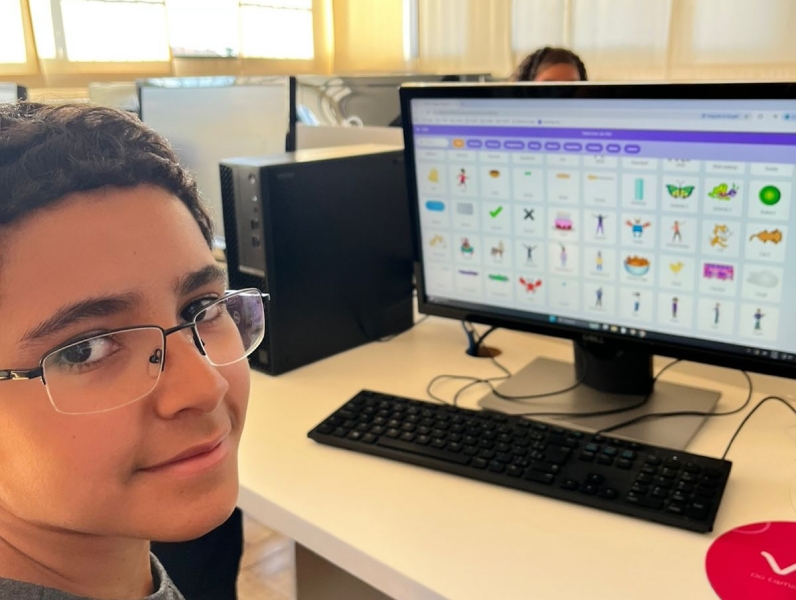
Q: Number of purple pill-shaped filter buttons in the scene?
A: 9